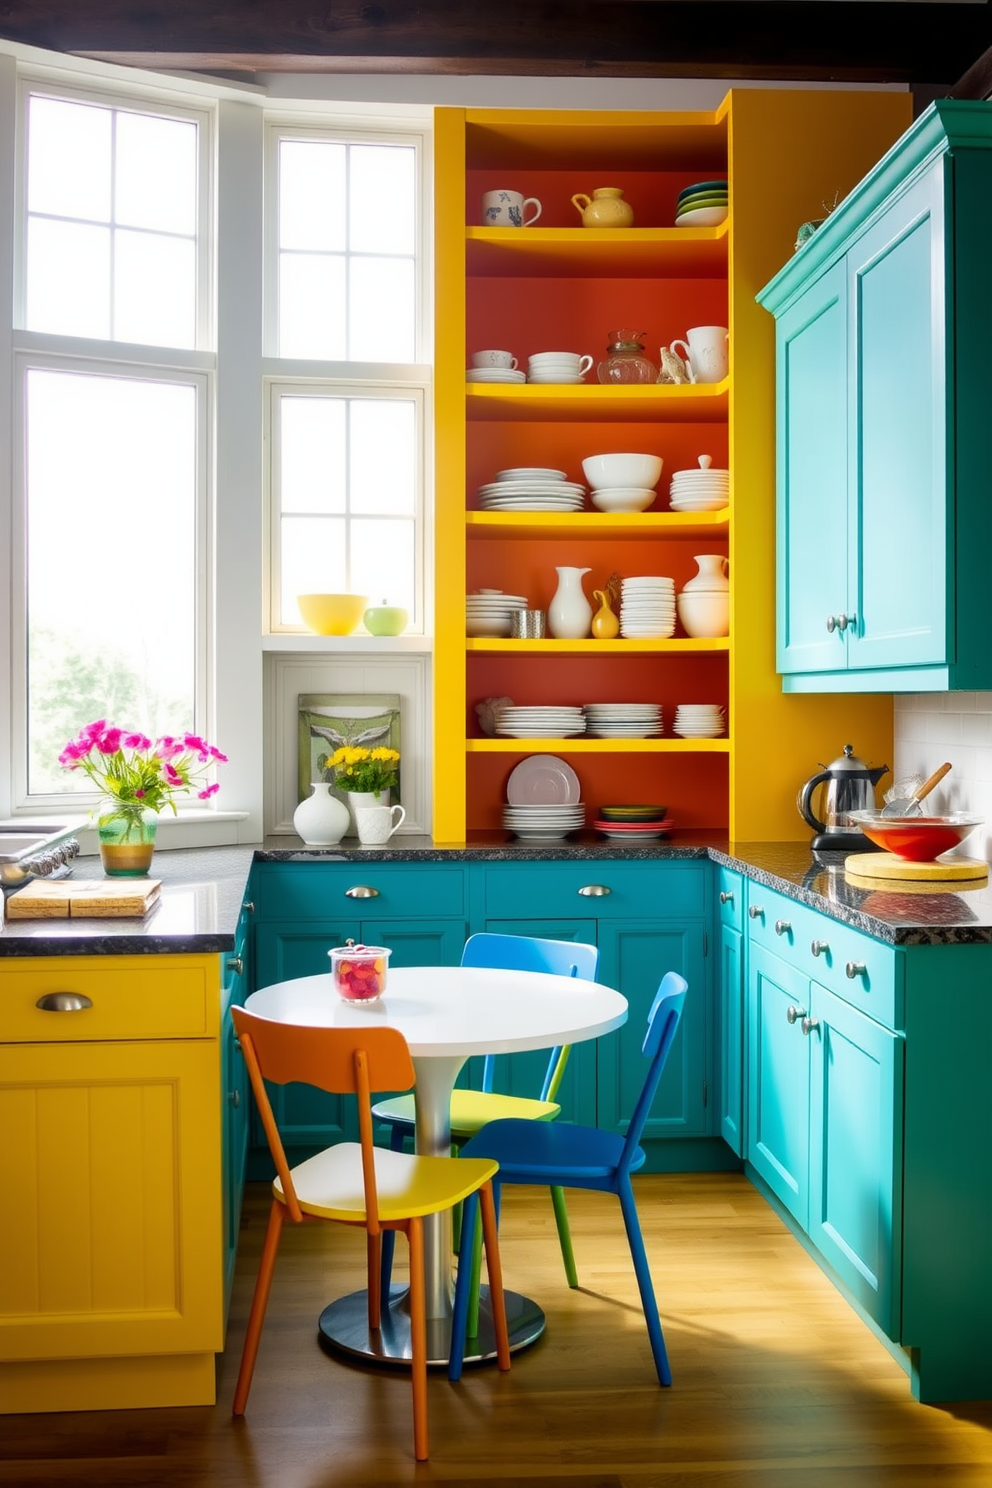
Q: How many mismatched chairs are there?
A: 3